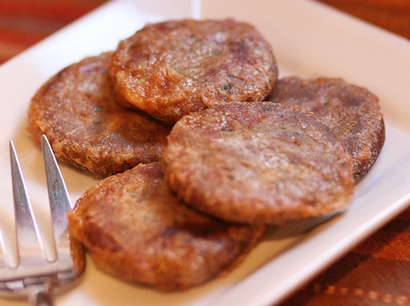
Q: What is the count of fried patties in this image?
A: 5